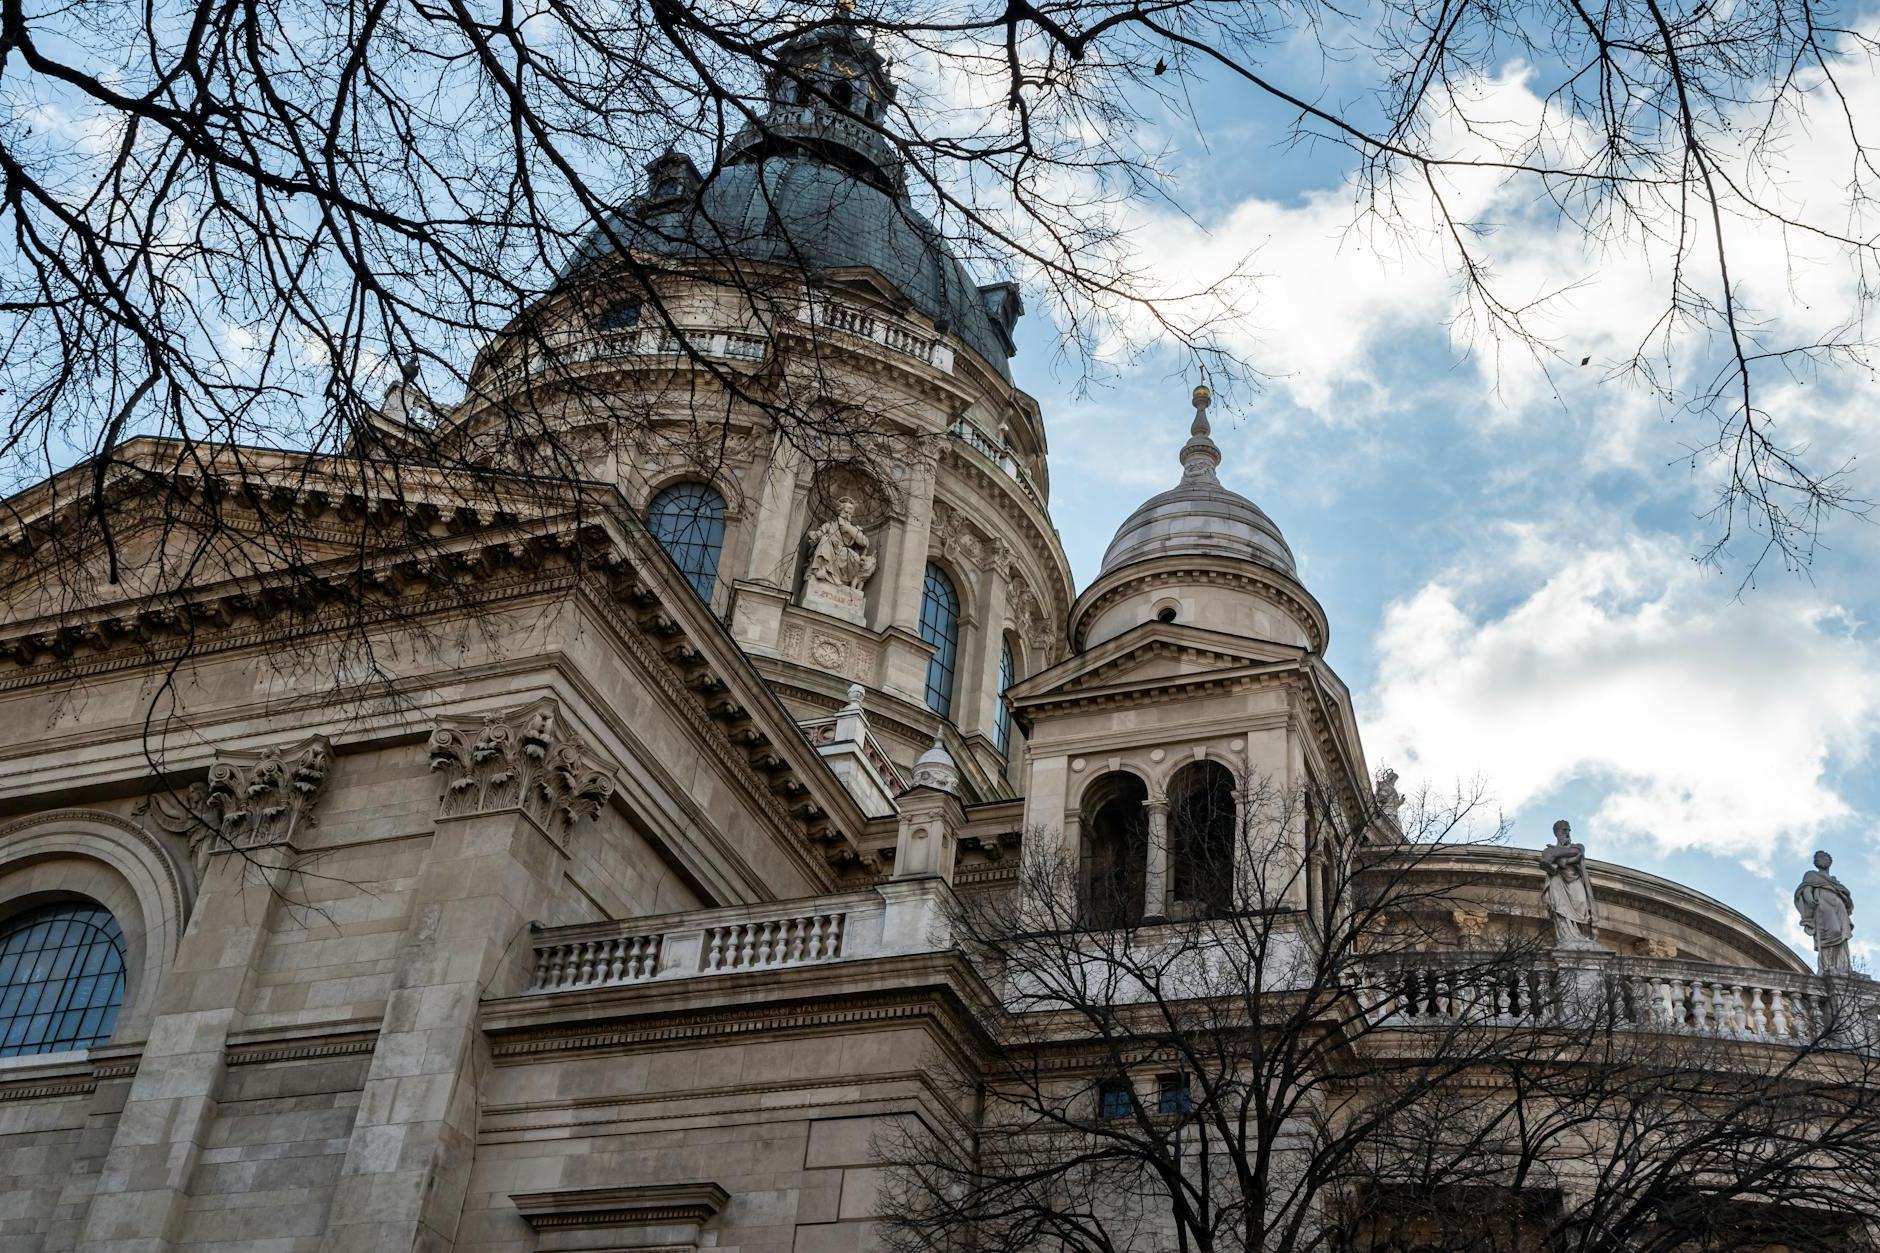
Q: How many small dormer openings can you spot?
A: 2